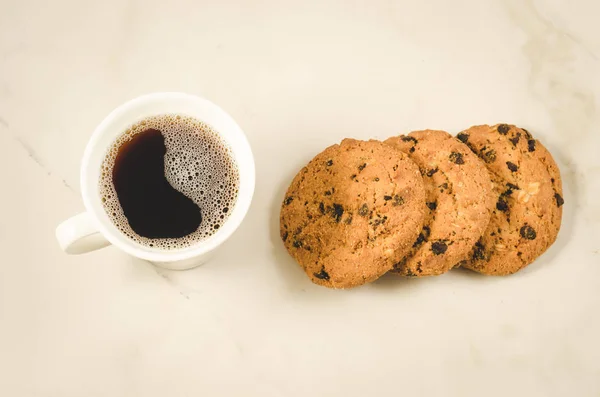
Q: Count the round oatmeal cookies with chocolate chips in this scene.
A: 3